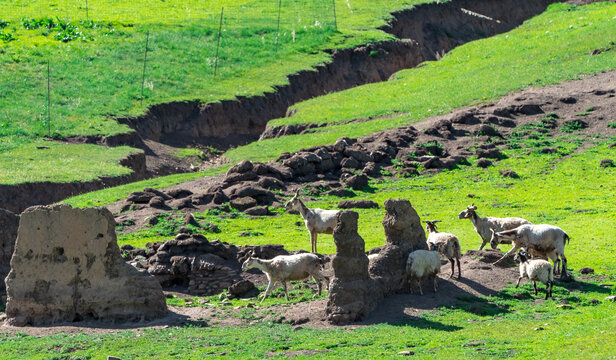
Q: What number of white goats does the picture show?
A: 7